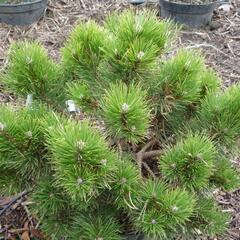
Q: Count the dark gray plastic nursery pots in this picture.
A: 2